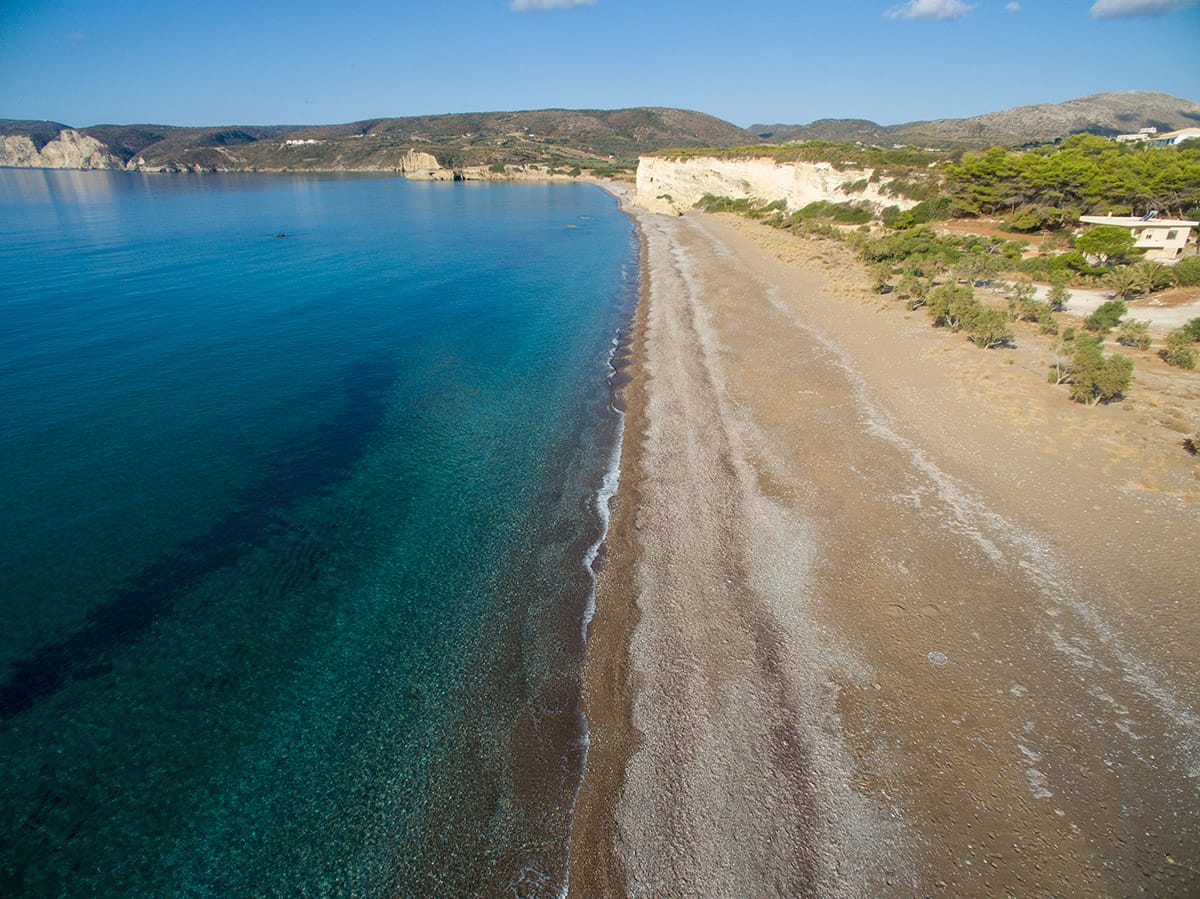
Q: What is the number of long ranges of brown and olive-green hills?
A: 1